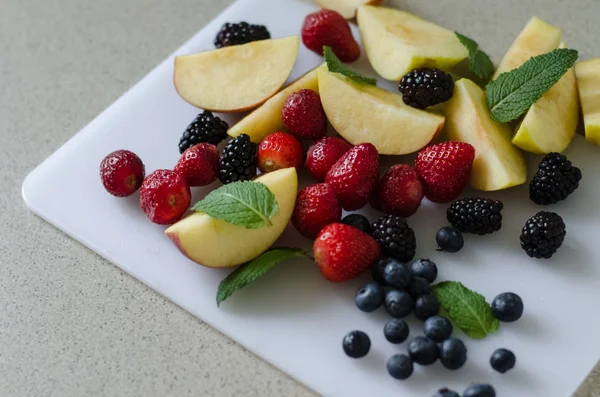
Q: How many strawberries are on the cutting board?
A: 12